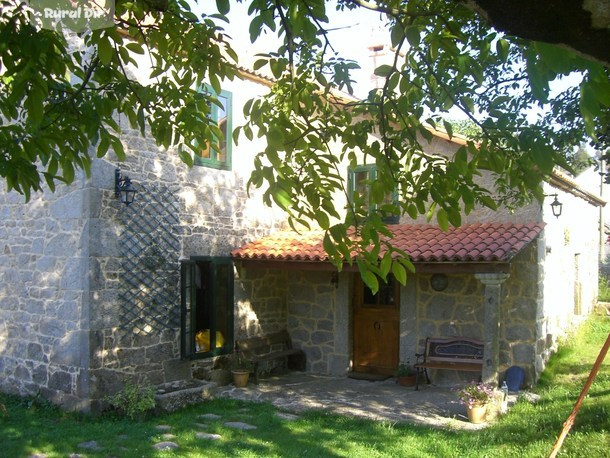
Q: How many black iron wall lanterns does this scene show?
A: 2